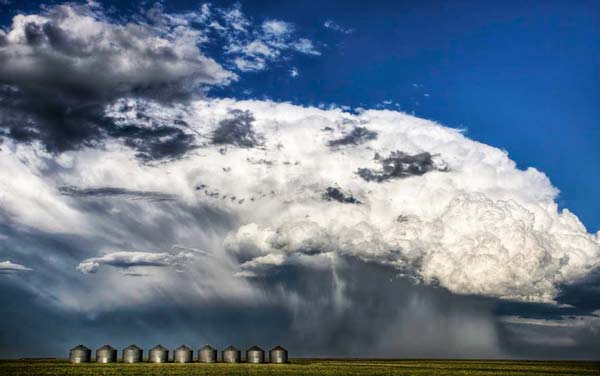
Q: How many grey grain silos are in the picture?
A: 9